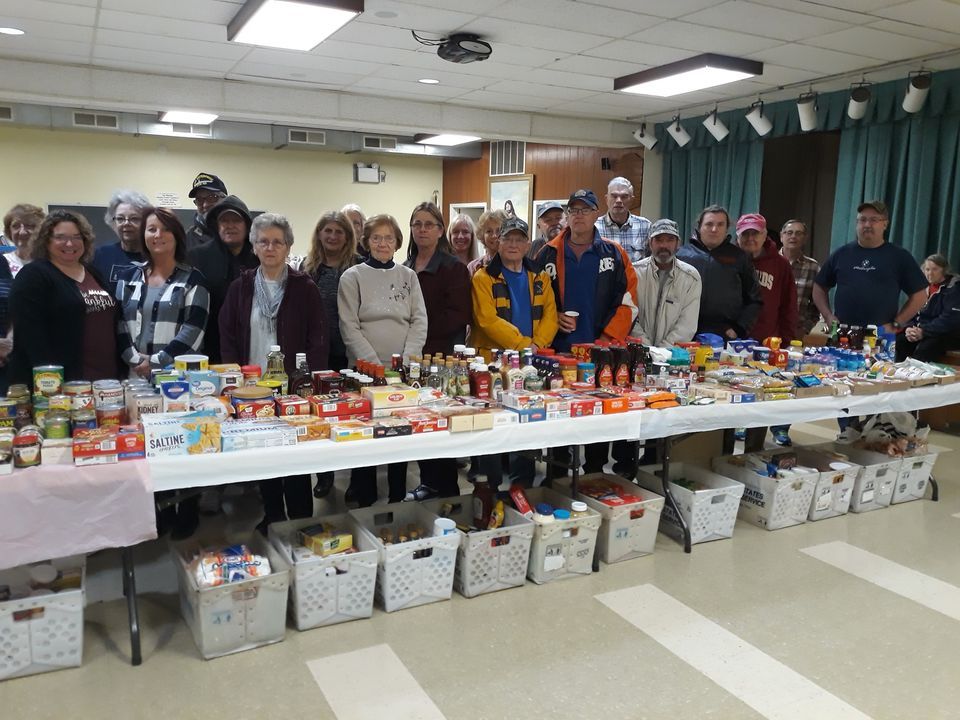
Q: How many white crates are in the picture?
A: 12